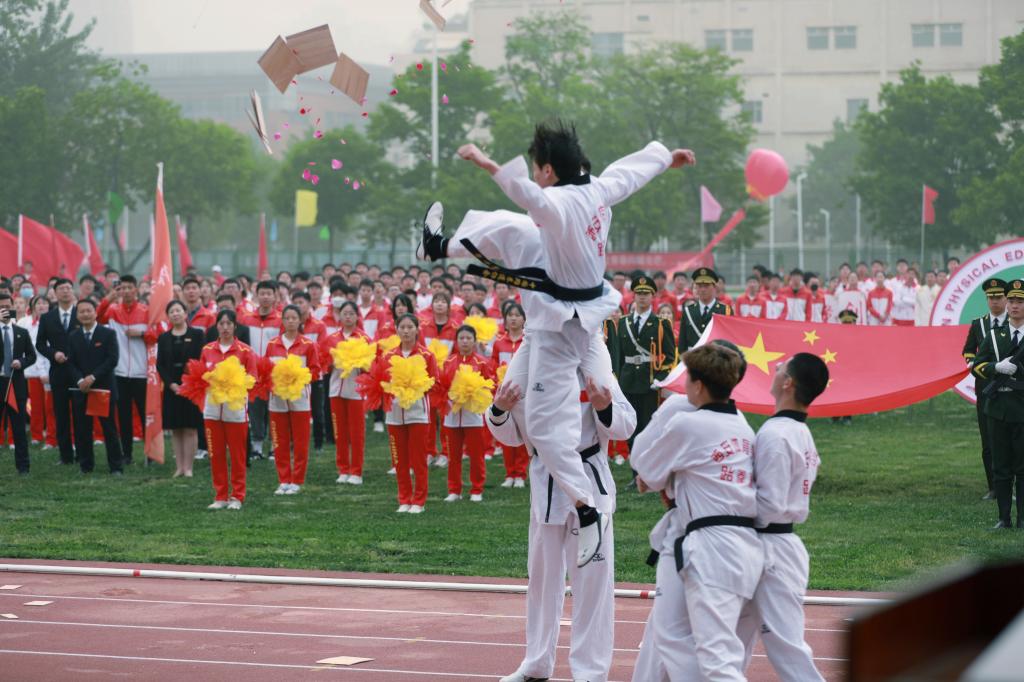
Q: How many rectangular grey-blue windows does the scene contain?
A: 9